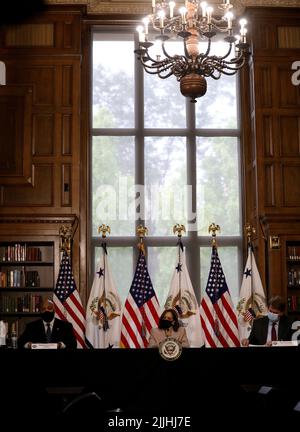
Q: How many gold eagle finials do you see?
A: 6